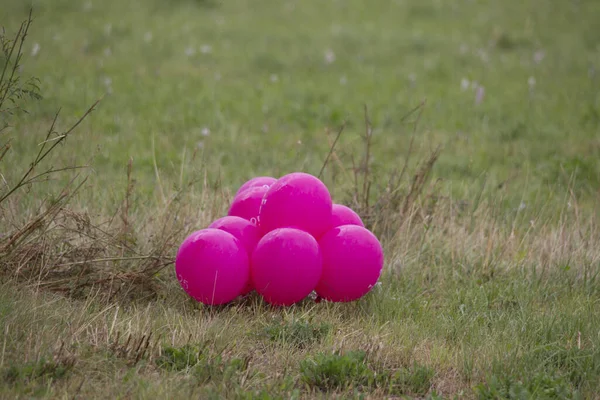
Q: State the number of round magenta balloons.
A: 8